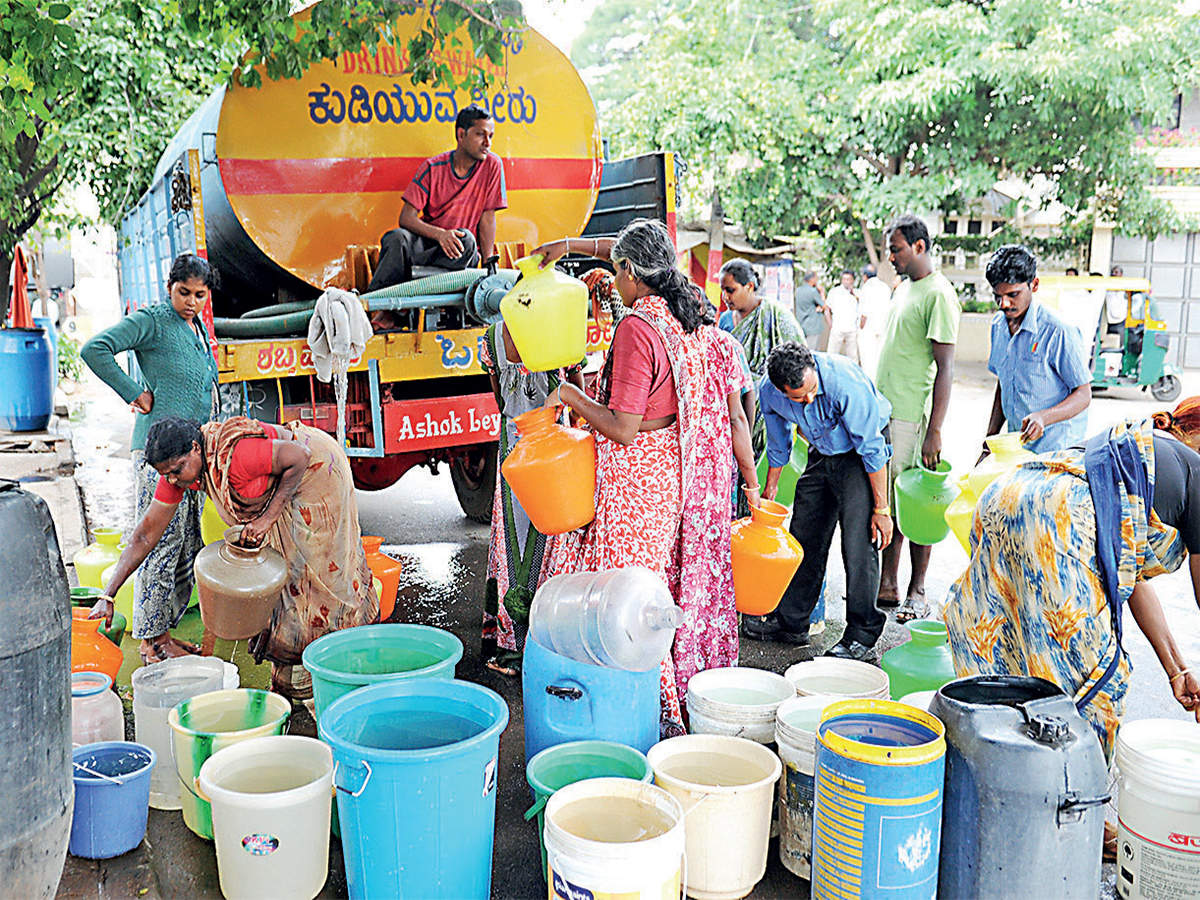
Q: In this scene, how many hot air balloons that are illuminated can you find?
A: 0